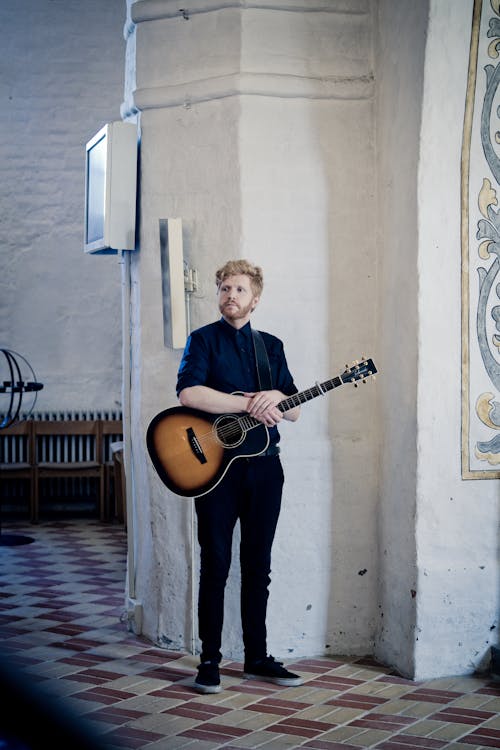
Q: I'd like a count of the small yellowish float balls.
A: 0